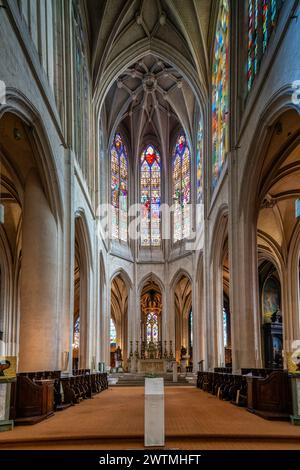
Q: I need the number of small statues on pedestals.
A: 2